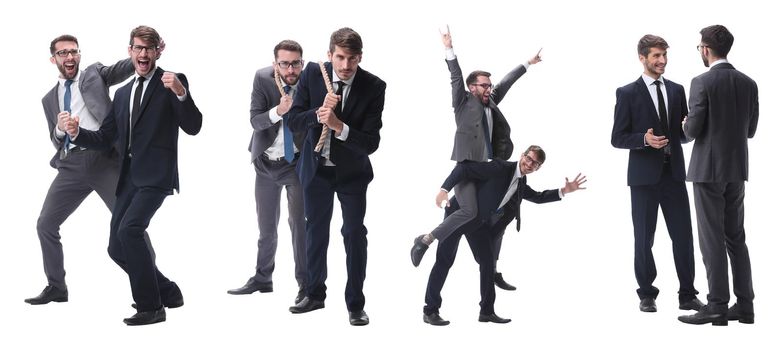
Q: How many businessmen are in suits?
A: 8